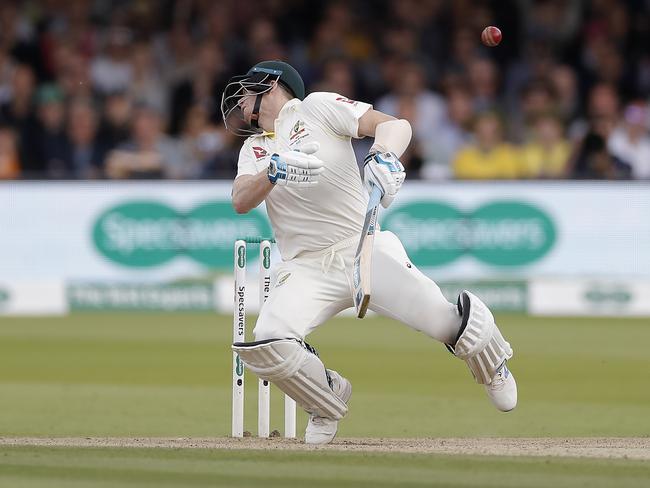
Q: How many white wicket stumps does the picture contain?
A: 3